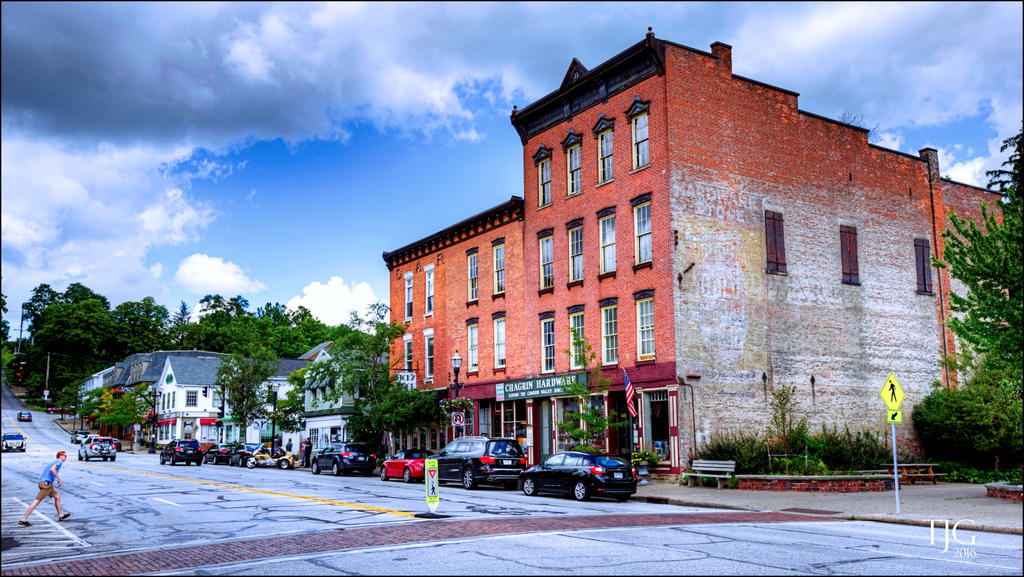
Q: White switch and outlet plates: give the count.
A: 0